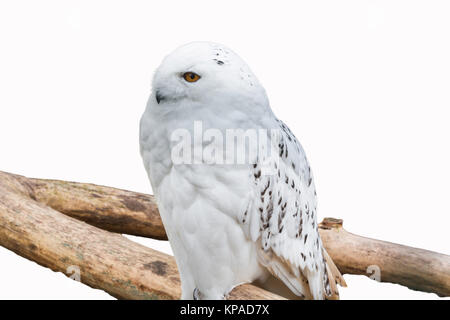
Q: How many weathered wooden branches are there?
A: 2